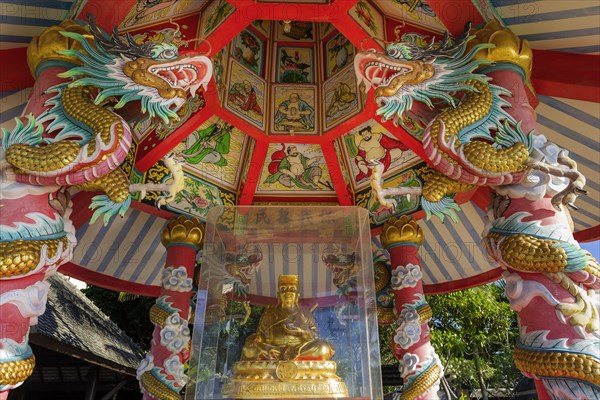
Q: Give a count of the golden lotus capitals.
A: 4